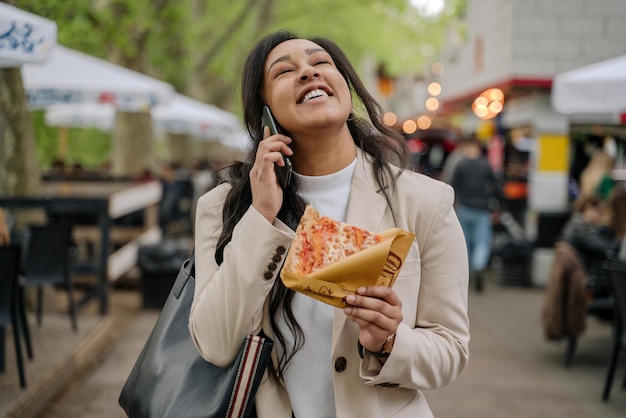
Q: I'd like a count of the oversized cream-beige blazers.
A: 1